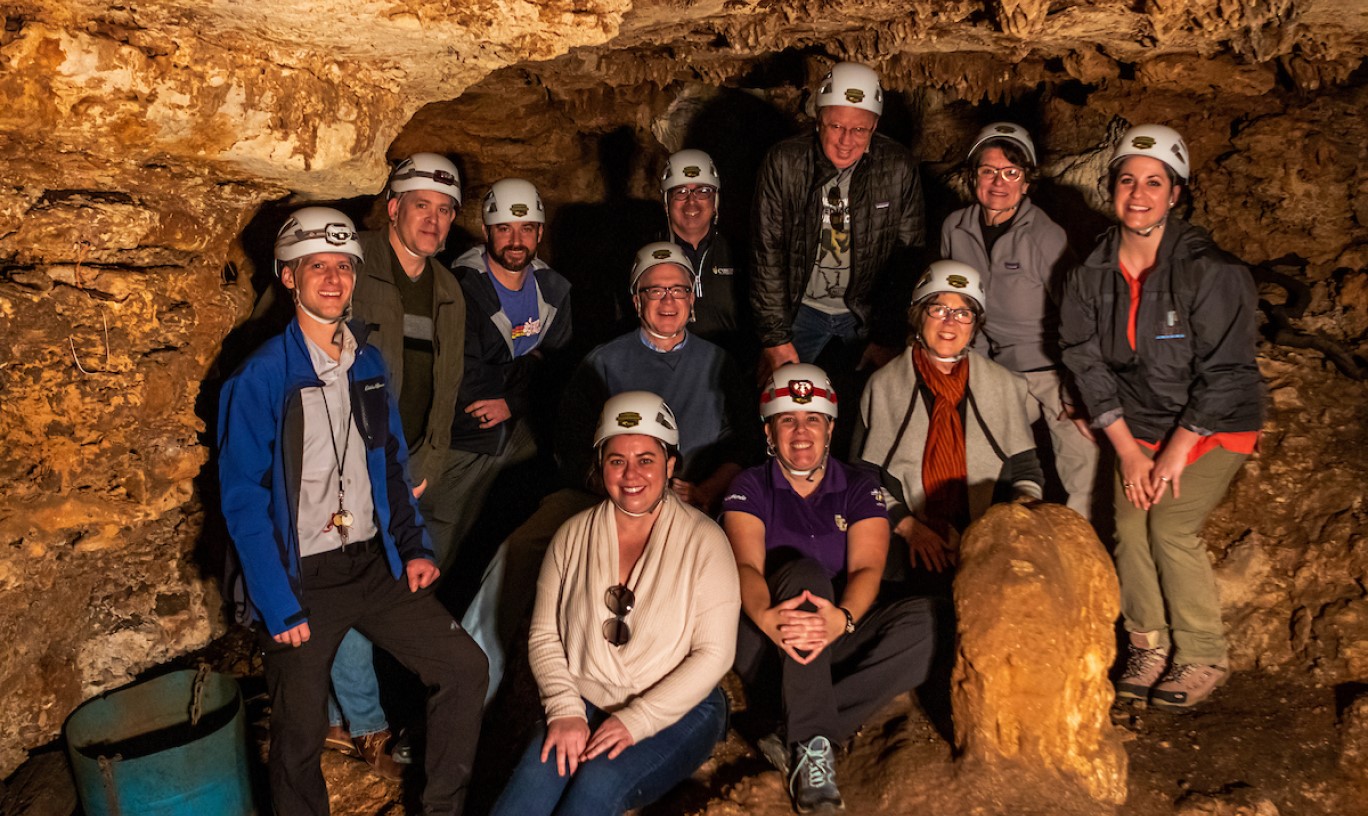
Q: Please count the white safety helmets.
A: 11